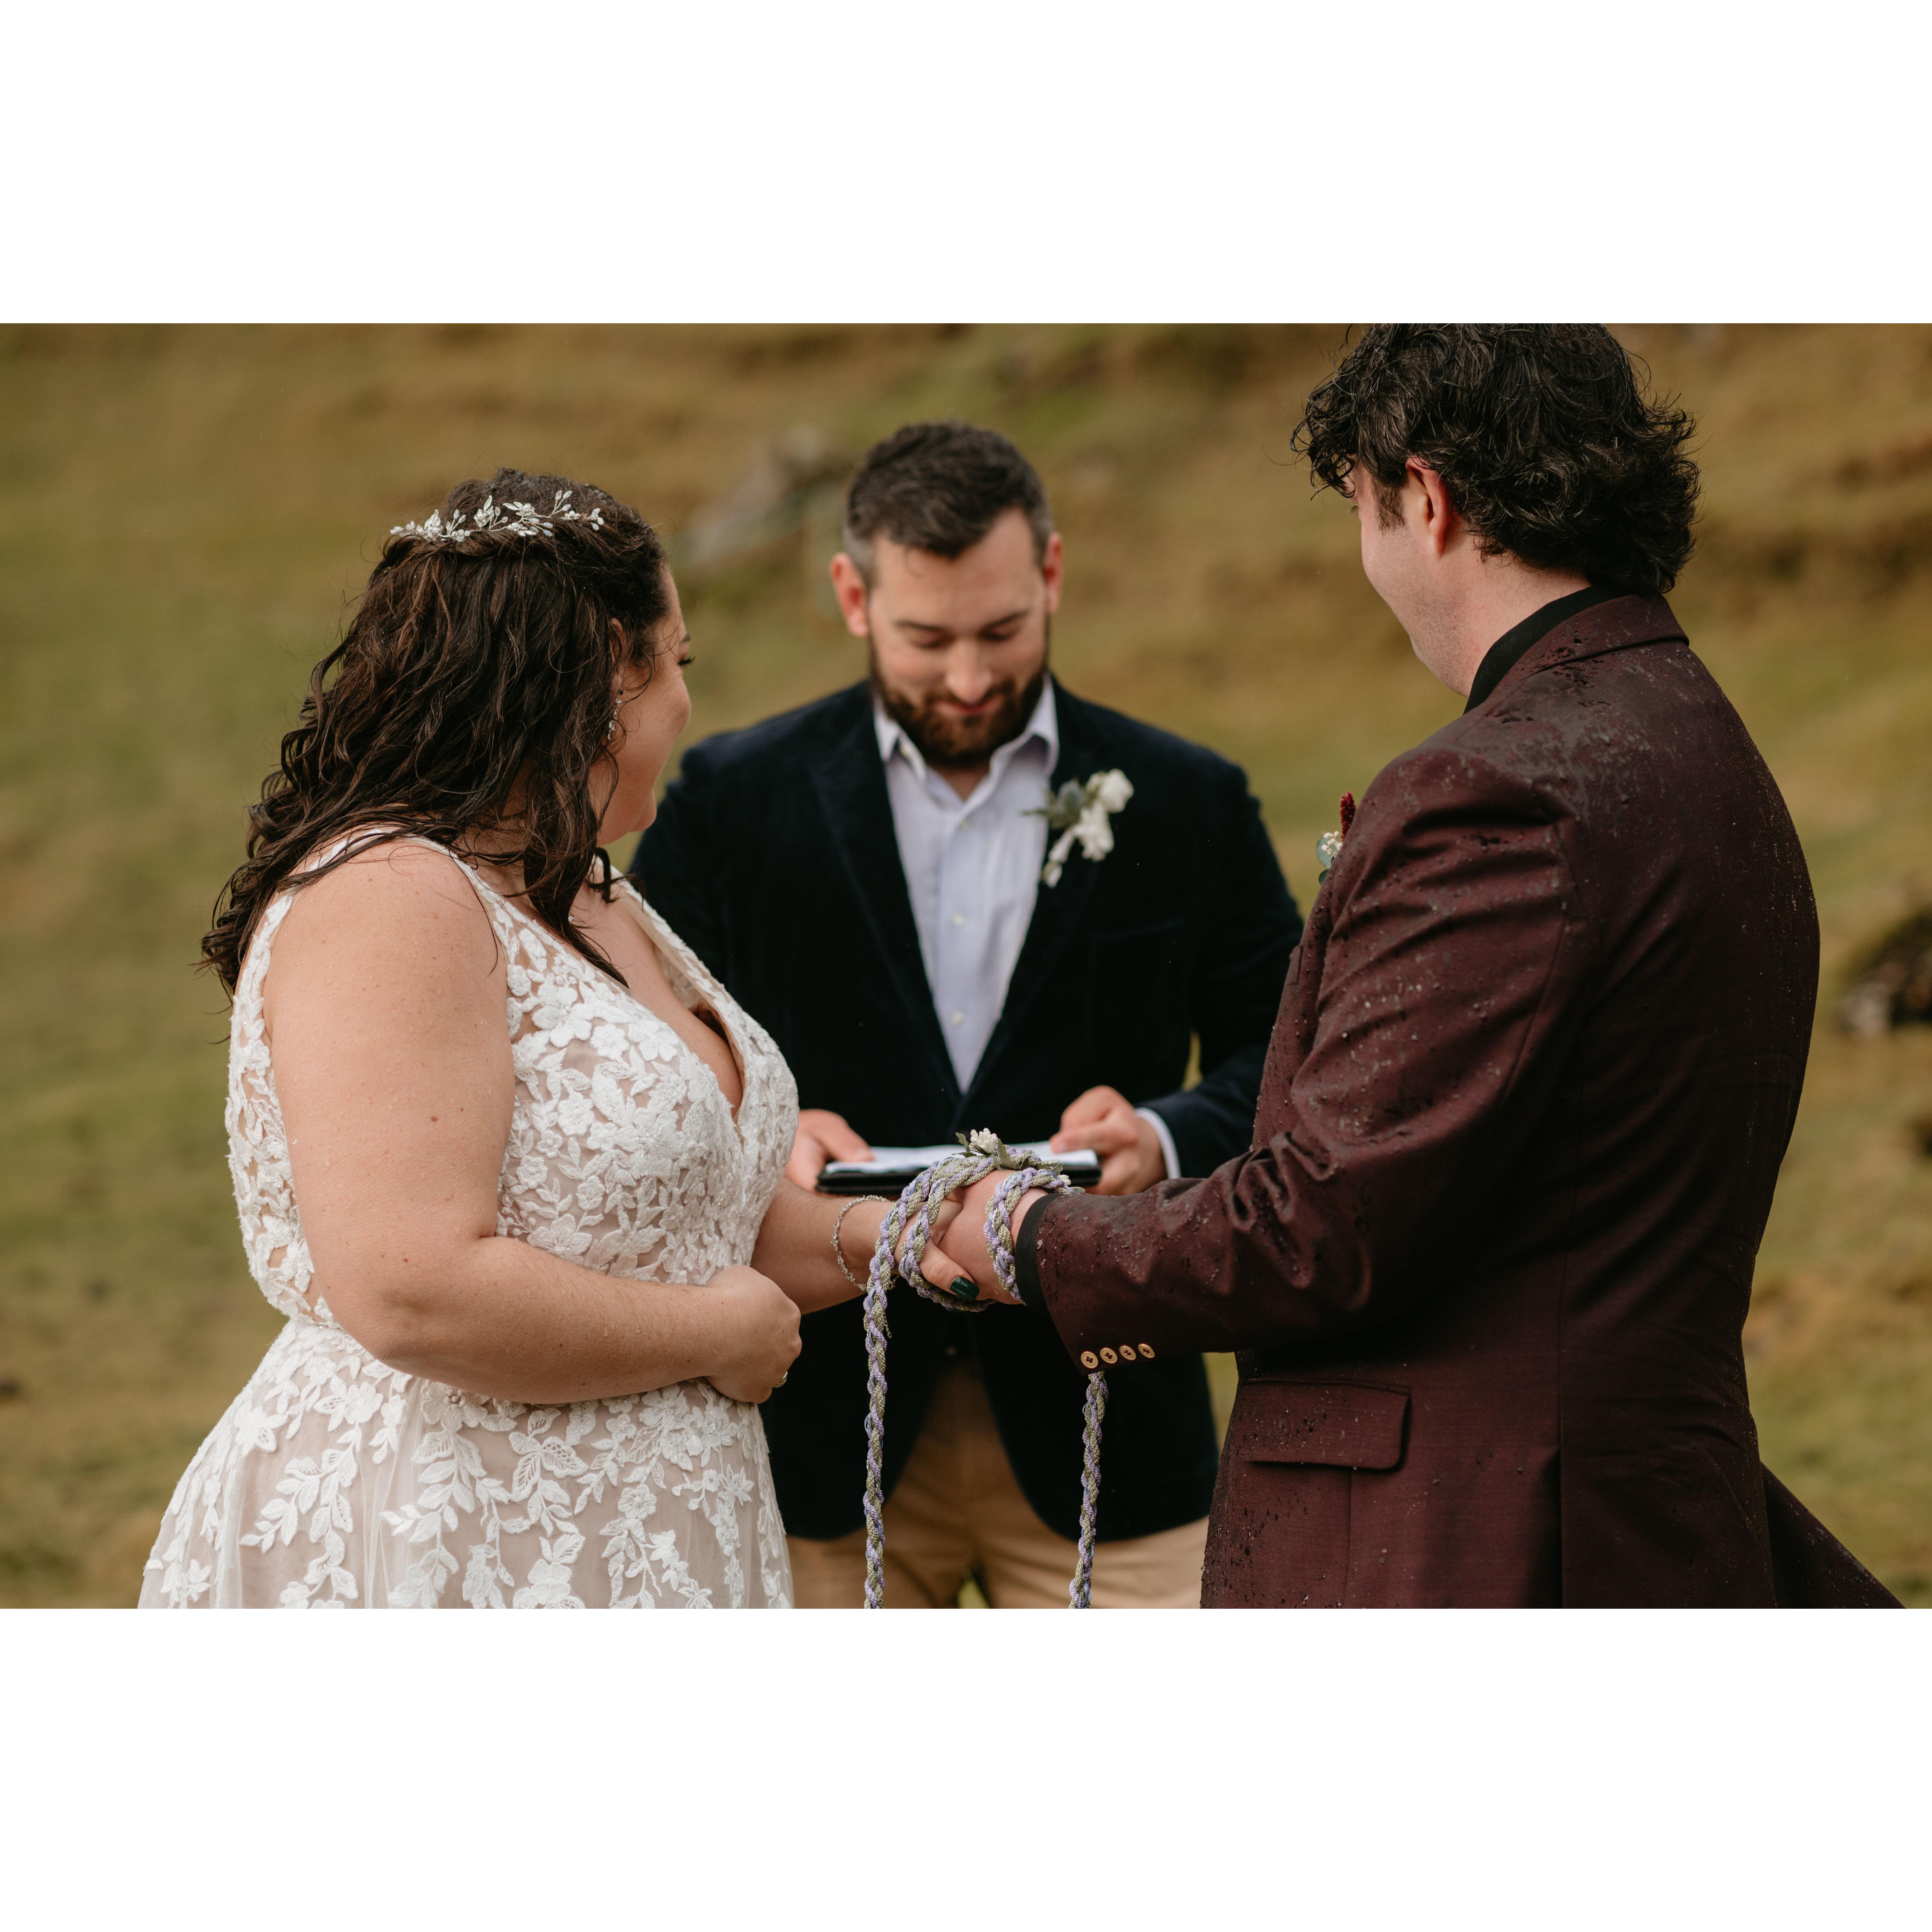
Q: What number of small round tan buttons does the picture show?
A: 4